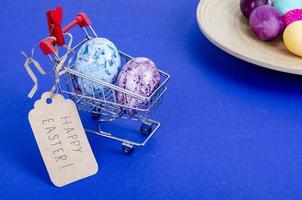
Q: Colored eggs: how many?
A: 7